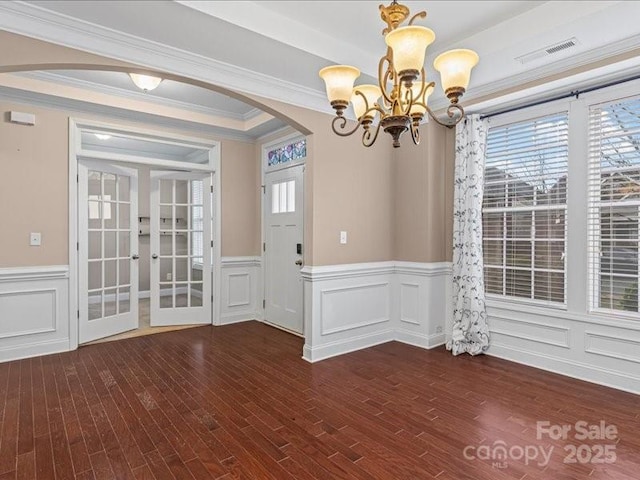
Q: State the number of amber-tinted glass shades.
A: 5